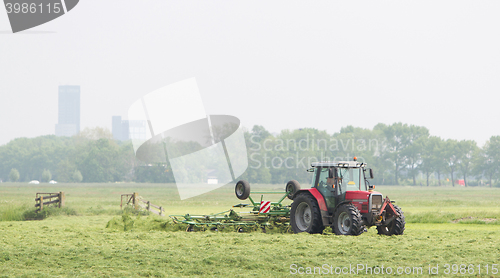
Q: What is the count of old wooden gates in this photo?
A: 2